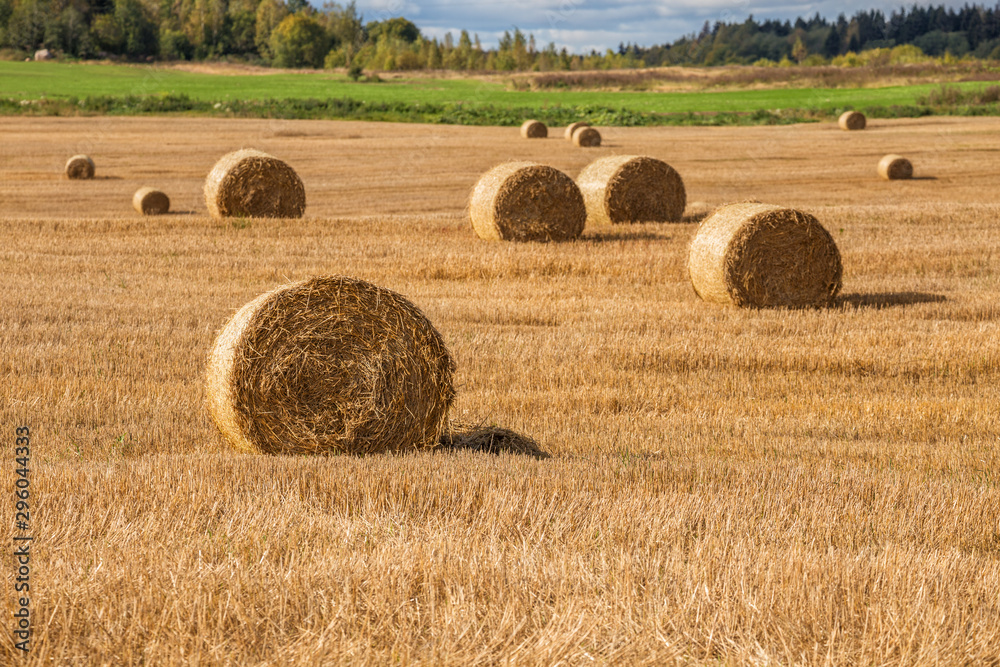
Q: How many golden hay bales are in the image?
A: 12